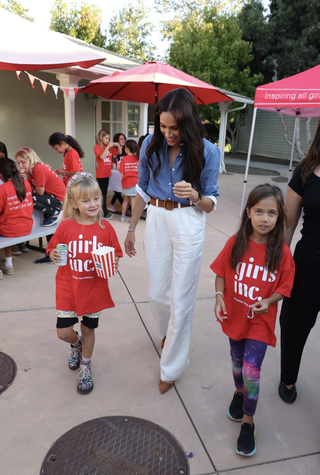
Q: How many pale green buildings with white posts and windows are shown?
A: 1